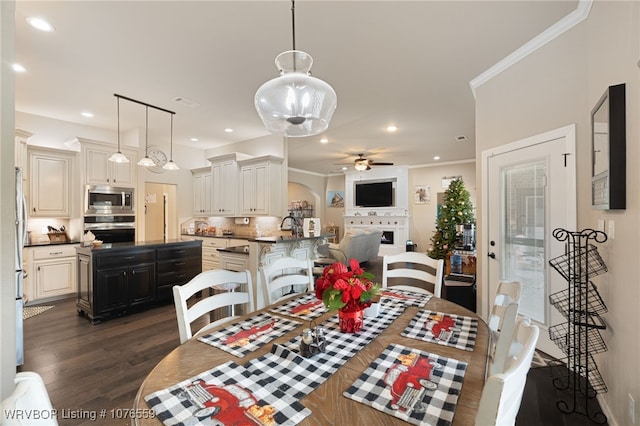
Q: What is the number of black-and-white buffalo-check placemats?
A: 6